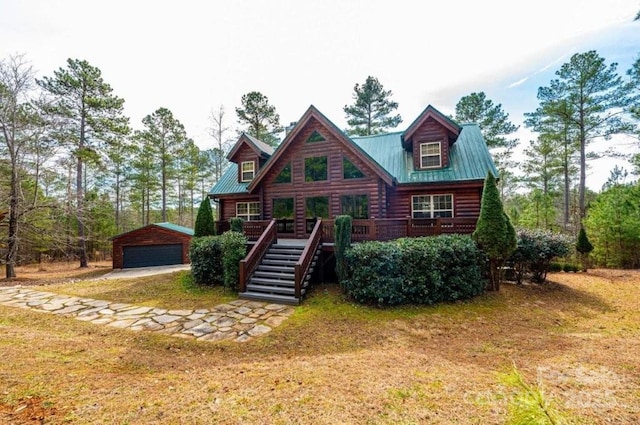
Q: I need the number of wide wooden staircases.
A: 1